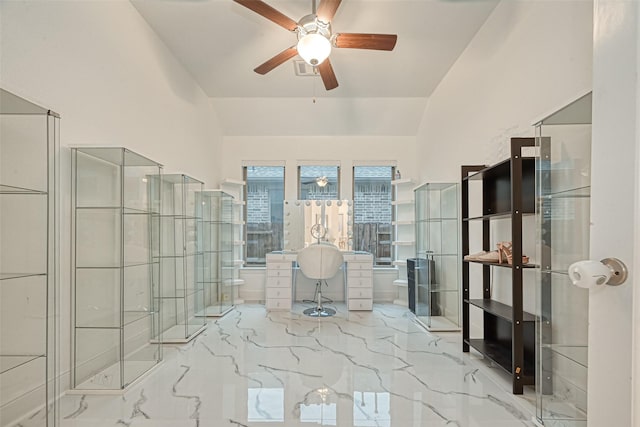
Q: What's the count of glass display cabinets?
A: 6